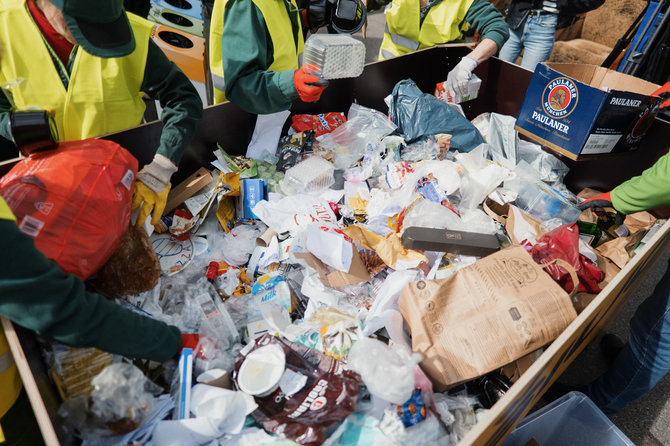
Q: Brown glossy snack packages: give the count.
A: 1